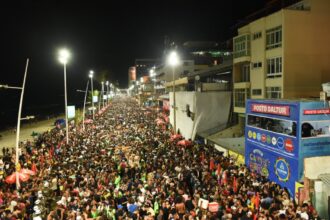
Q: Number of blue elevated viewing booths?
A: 1